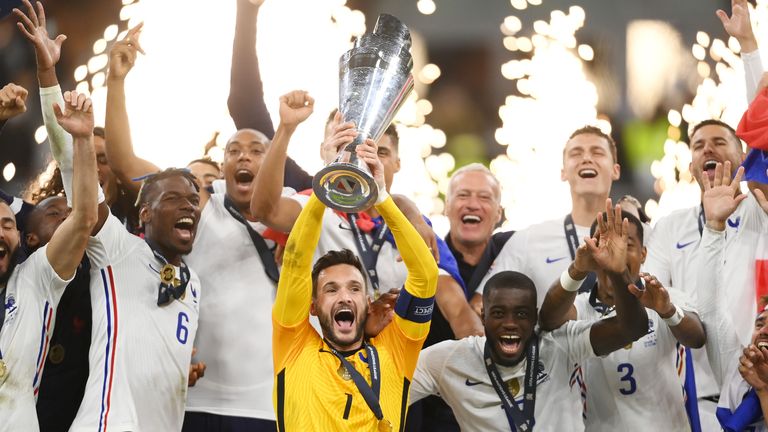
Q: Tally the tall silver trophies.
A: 1